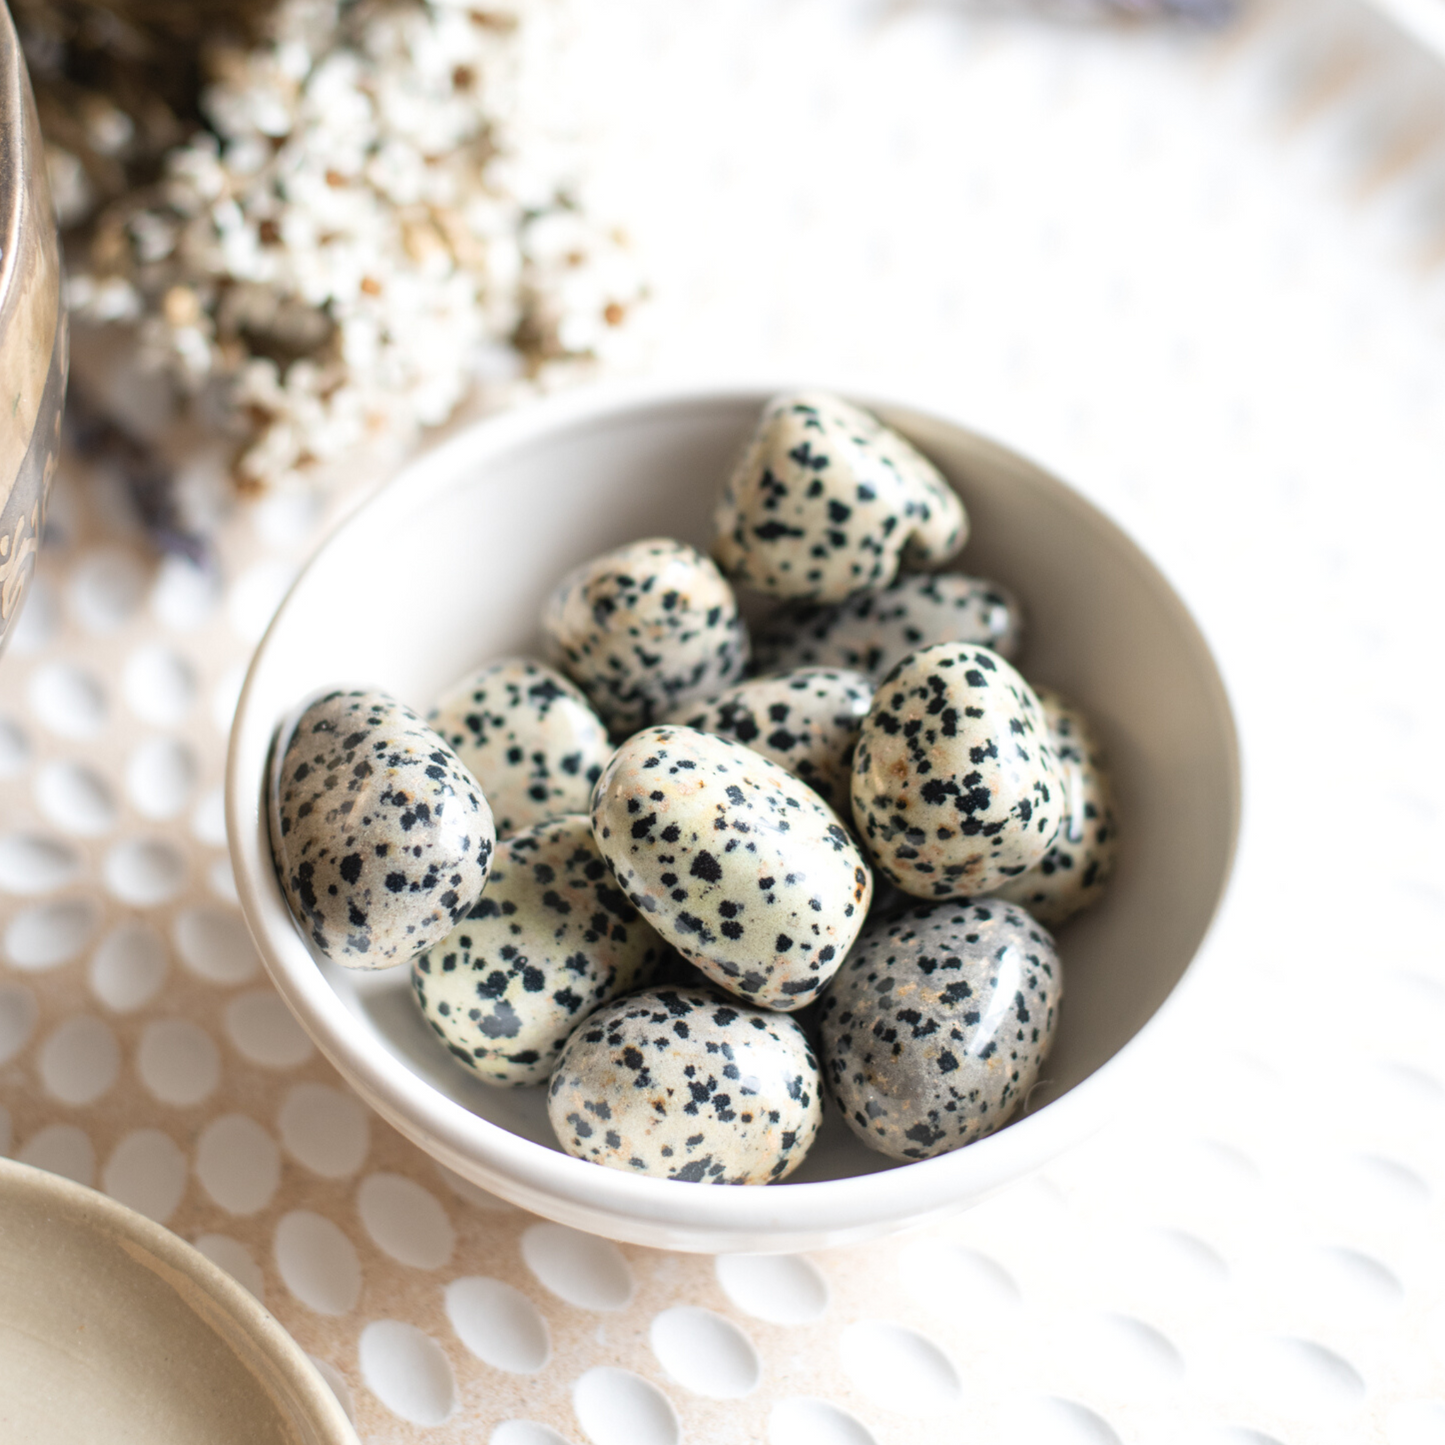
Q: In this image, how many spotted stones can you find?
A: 12